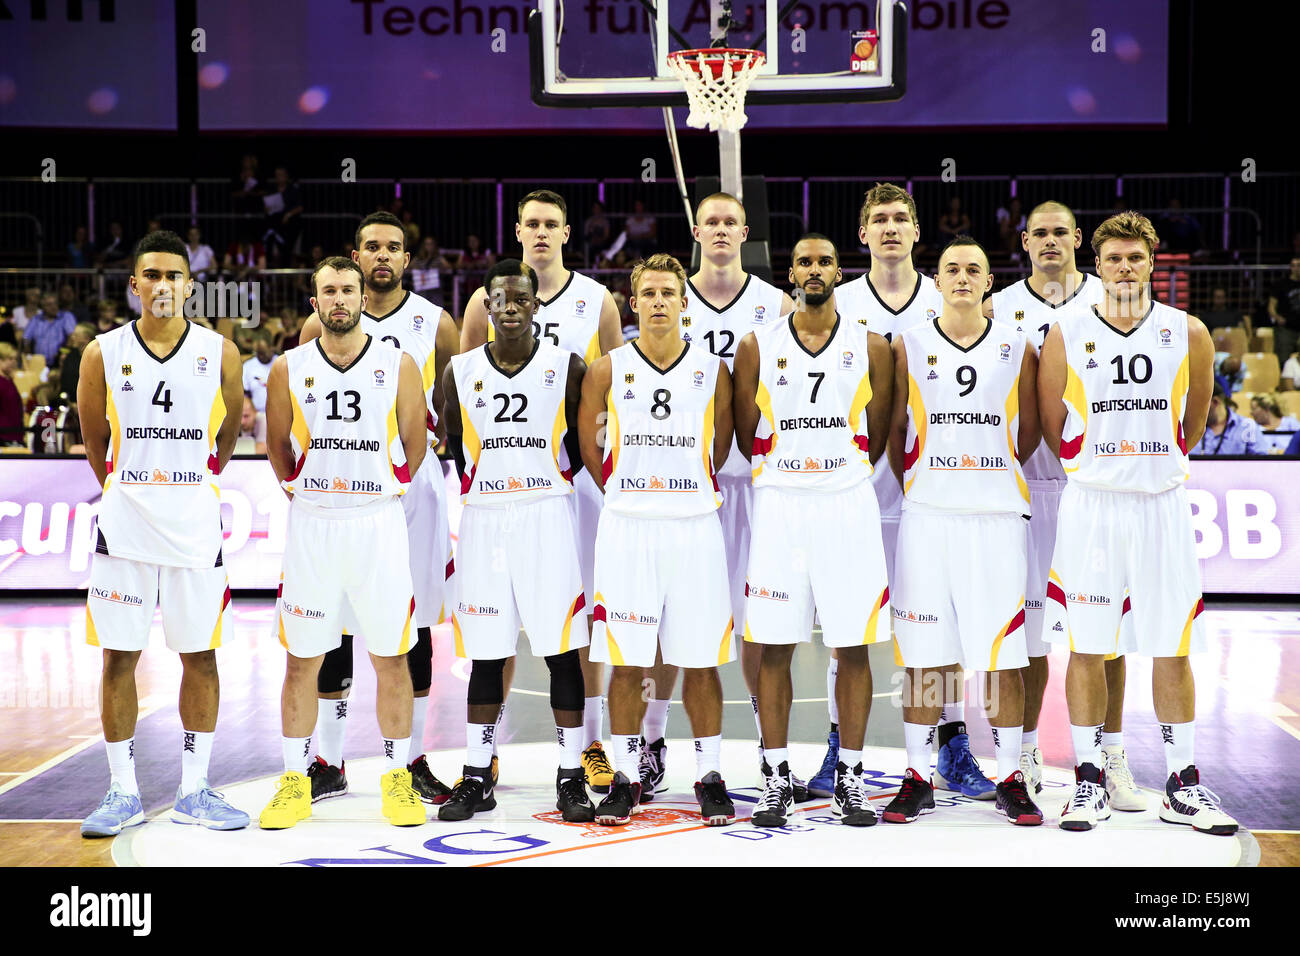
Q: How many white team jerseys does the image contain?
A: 12